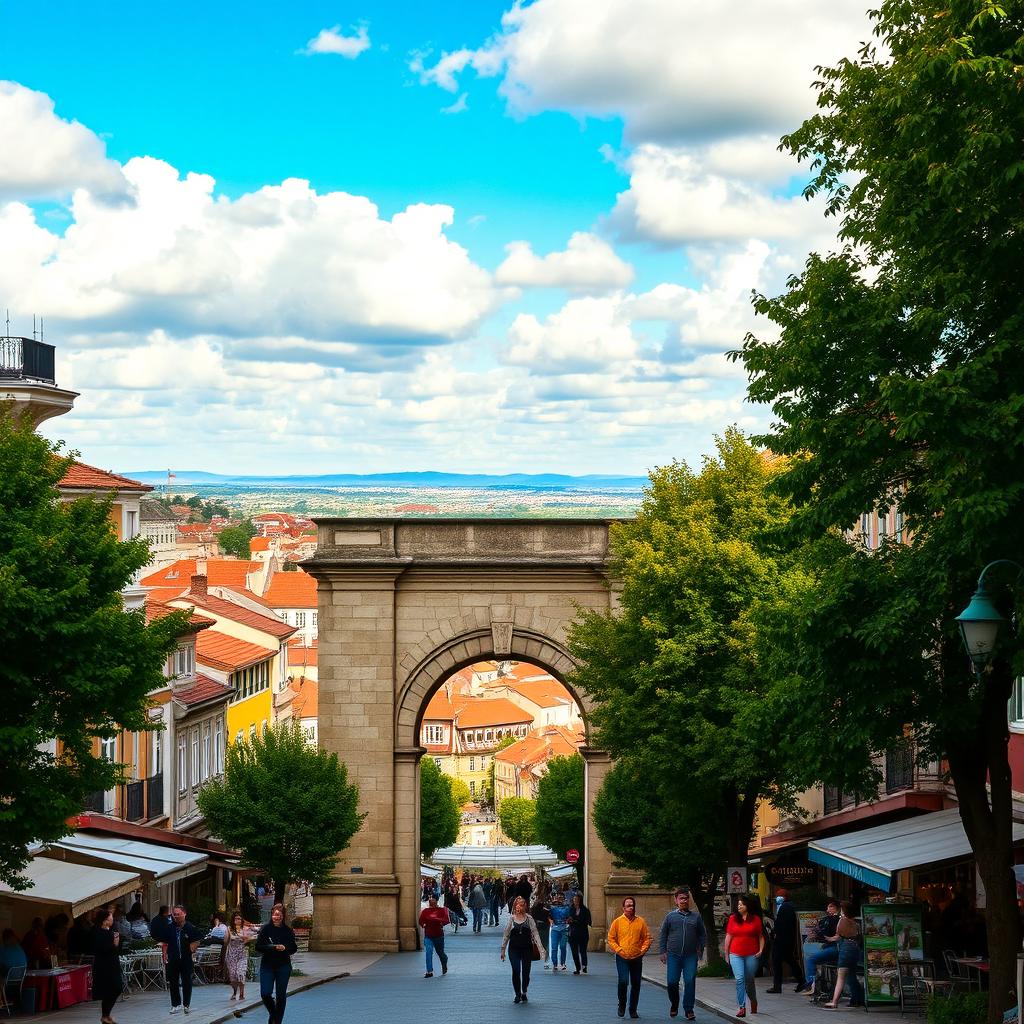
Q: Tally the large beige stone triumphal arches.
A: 1